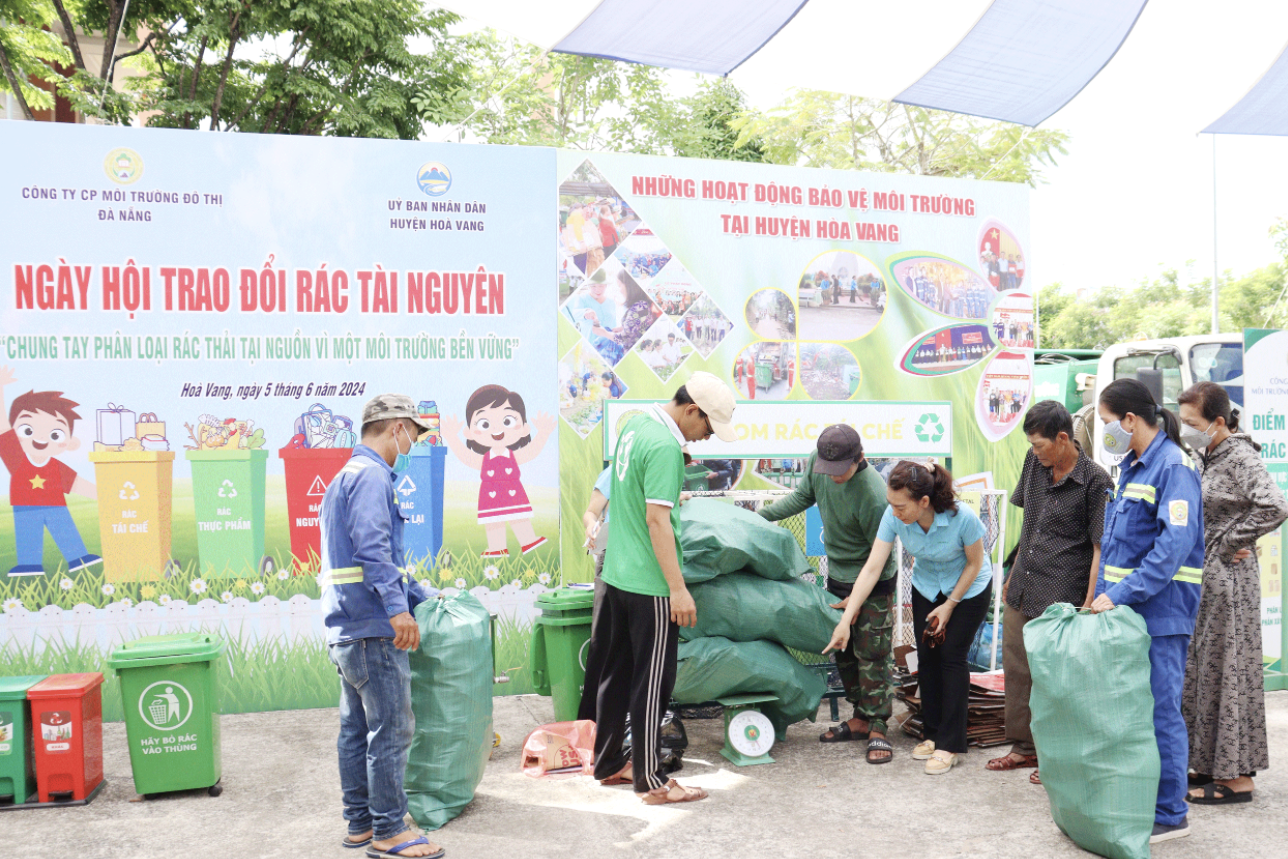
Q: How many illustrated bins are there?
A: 4